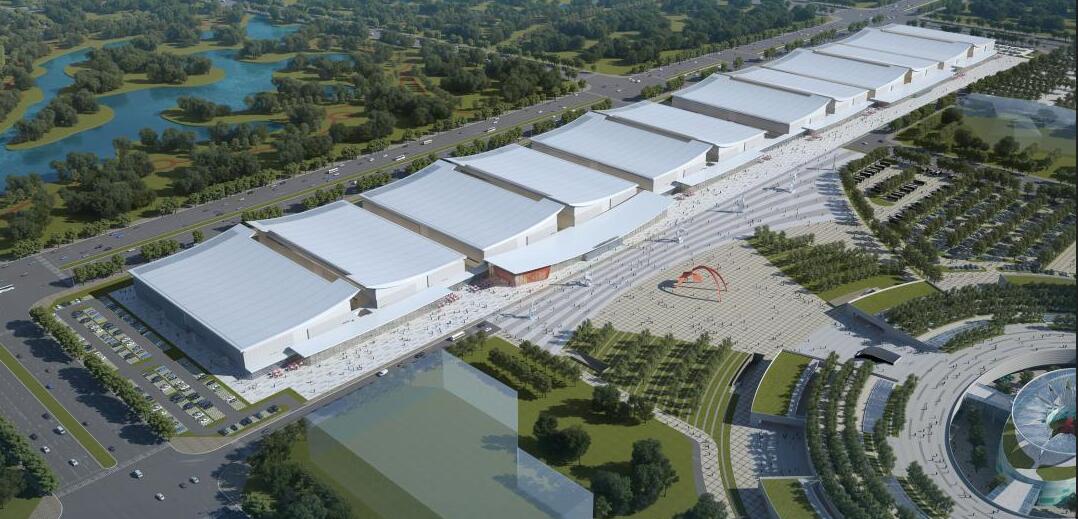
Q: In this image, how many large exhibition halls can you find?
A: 12